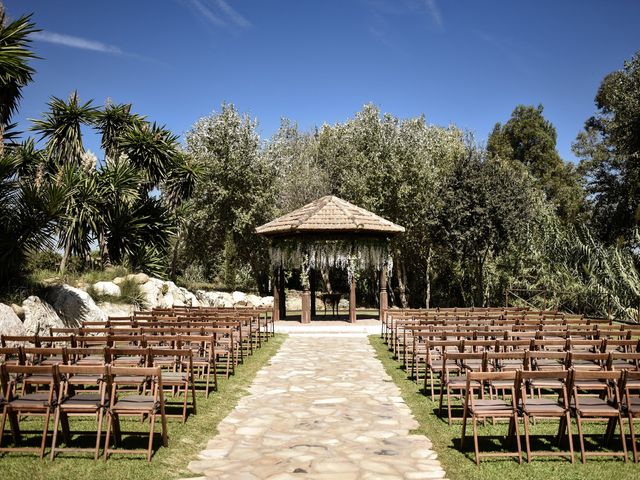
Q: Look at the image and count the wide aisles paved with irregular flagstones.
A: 1